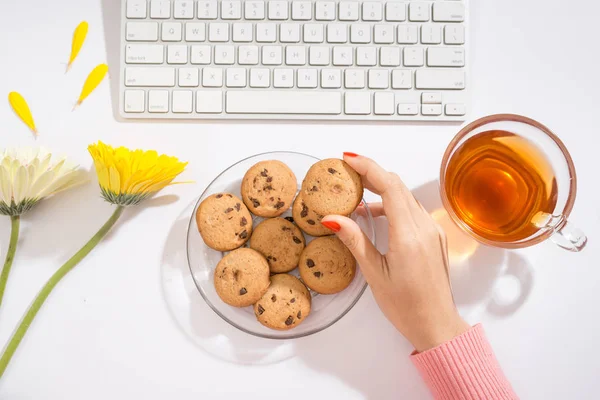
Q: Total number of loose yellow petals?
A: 3